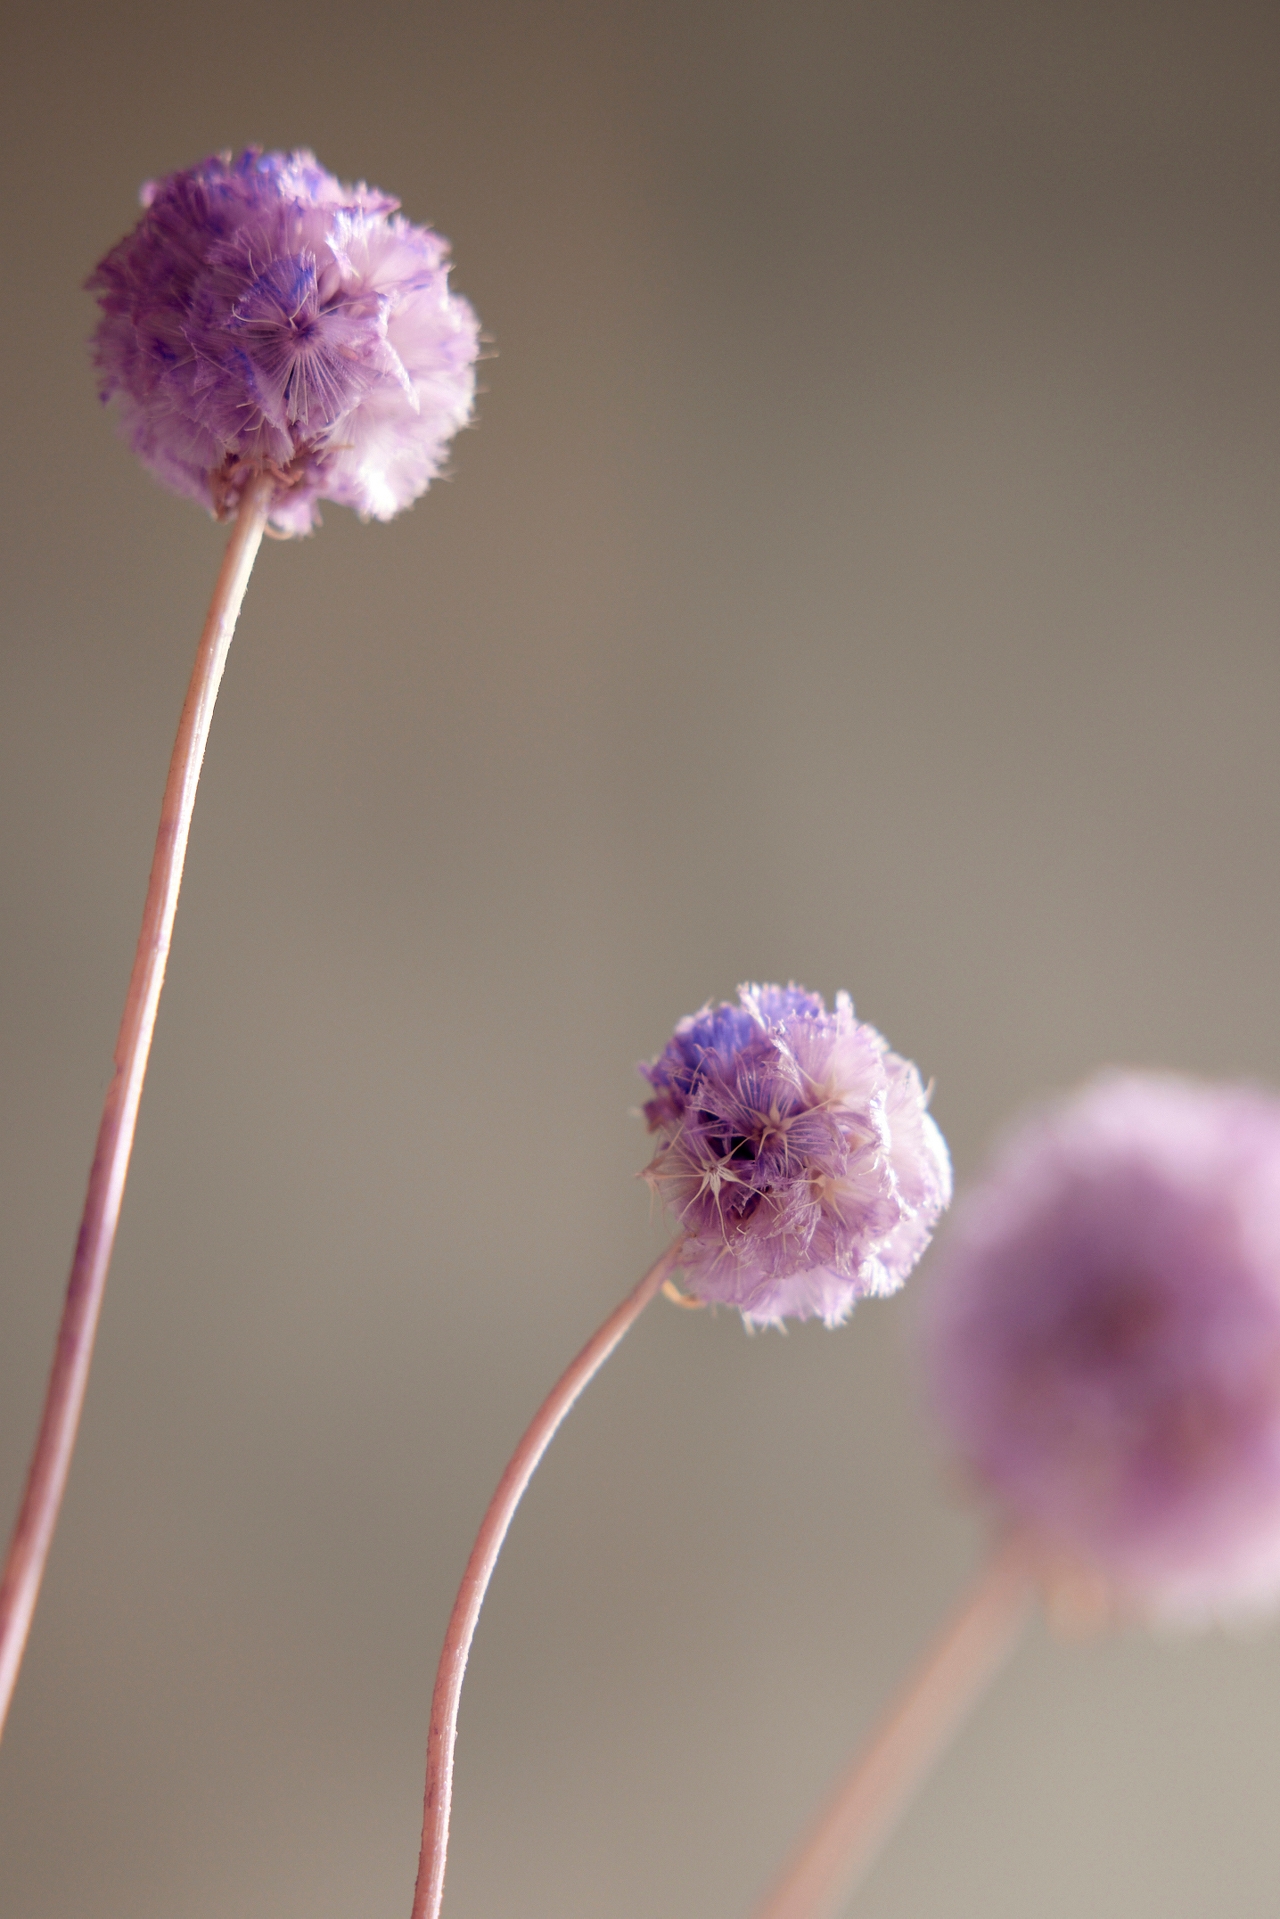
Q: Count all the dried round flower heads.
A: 3